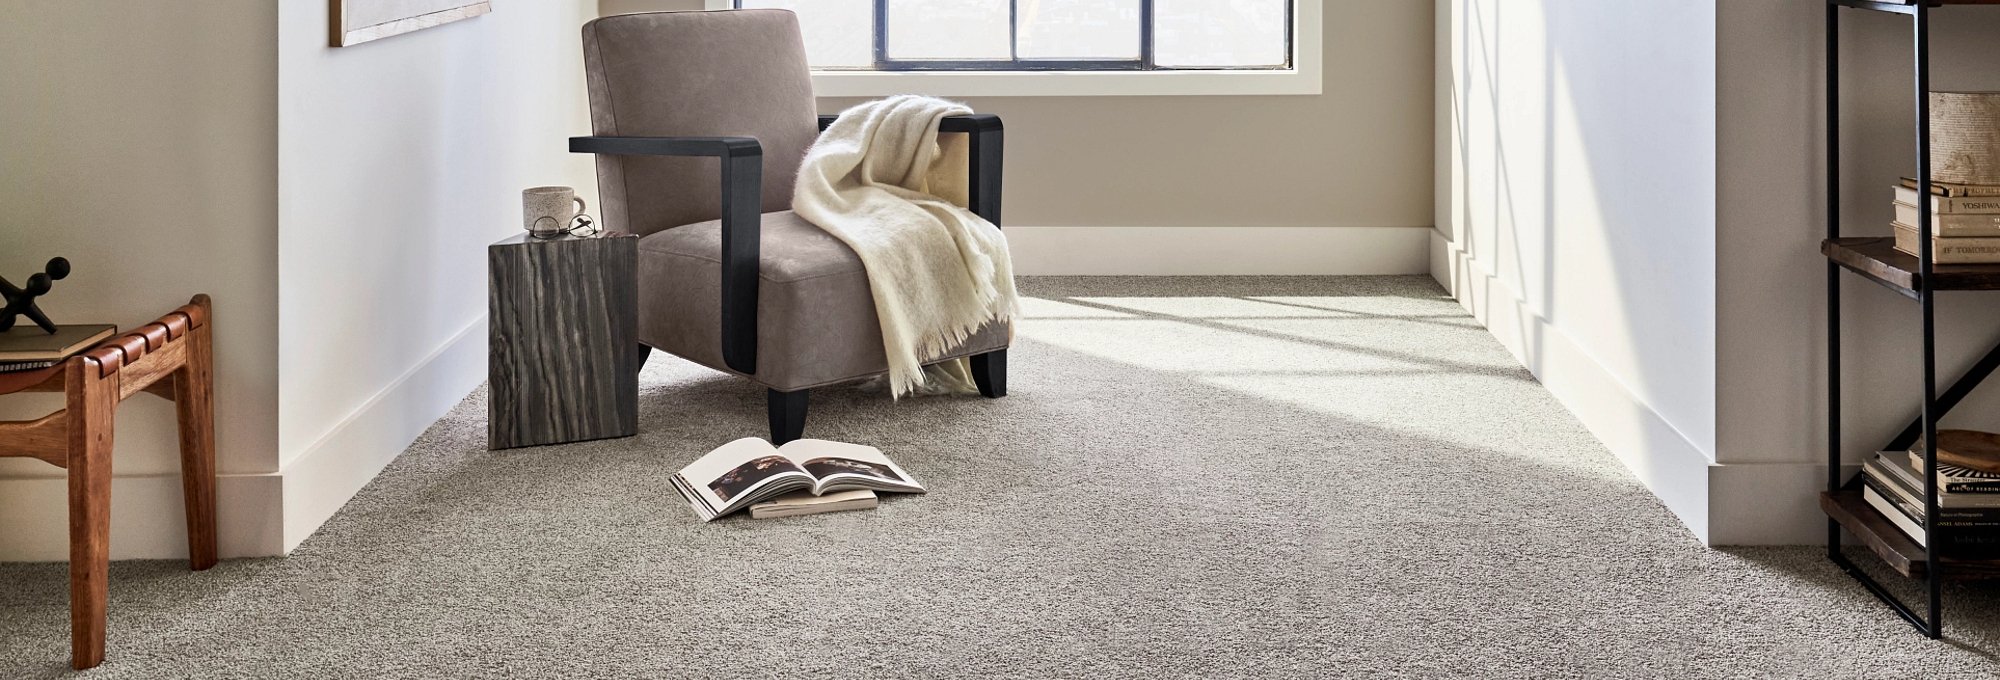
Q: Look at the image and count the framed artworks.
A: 1